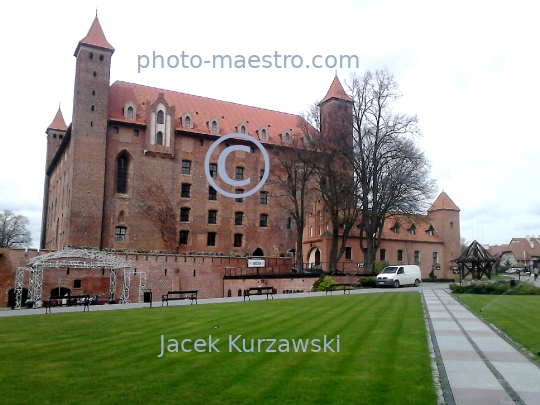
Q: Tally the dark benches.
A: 4